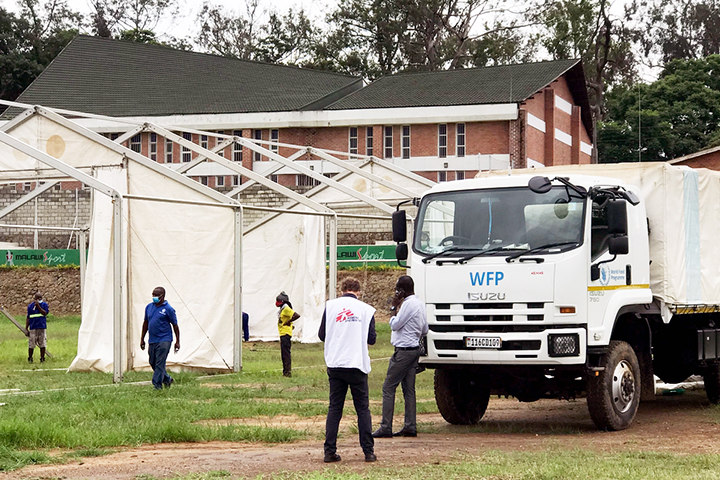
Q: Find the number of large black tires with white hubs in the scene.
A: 1